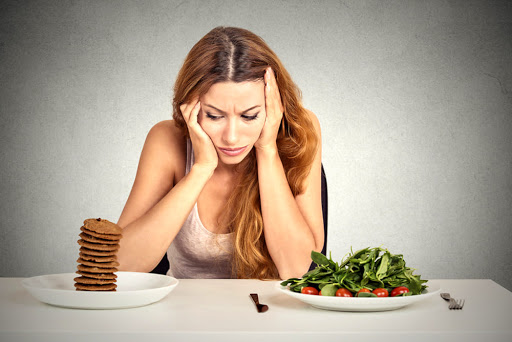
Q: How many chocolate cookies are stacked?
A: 12